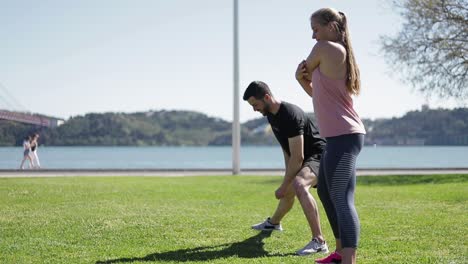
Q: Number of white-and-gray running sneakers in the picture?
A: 2